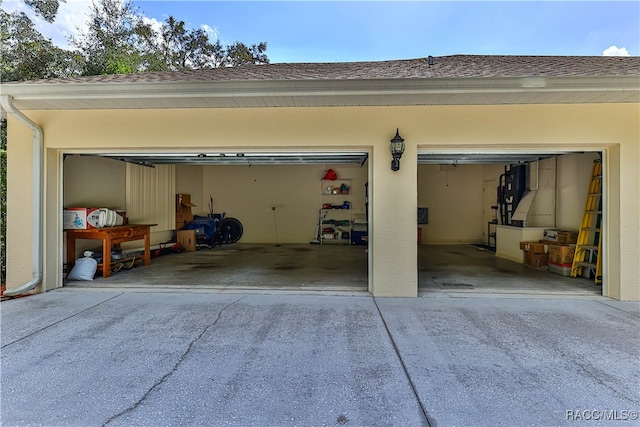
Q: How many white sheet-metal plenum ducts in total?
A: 1